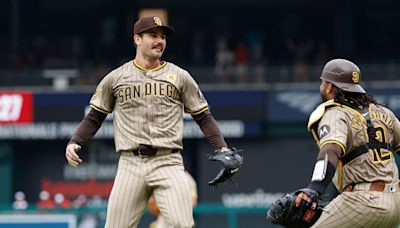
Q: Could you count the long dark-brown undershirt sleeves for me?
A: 2